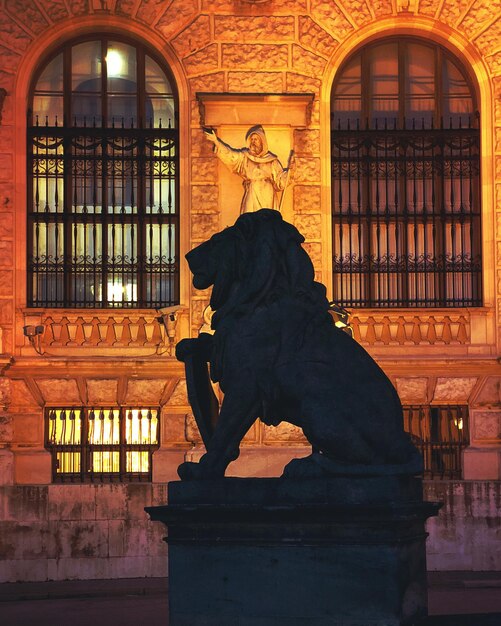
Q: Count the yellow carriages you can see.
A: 0